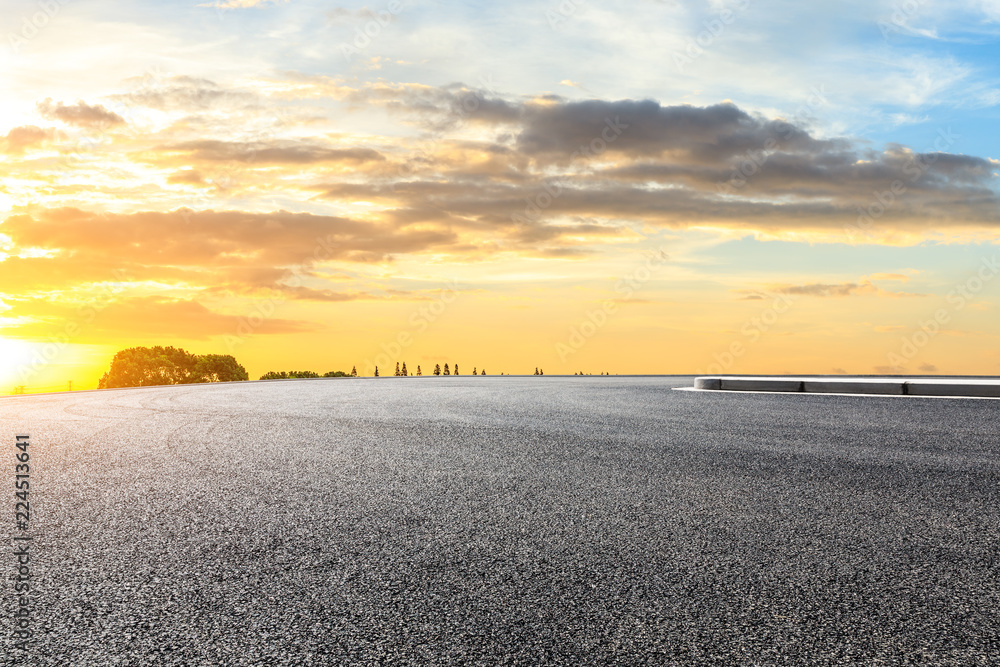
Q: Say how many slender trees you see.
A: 12